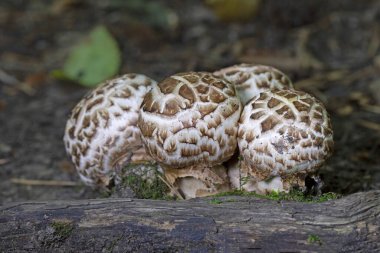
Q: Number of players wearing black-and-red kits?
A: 0